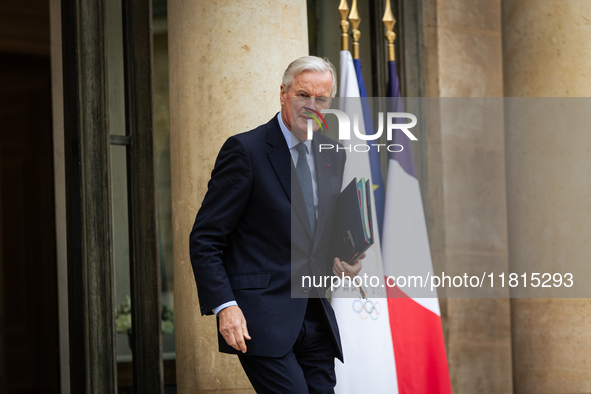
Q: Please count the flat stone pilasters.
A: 1